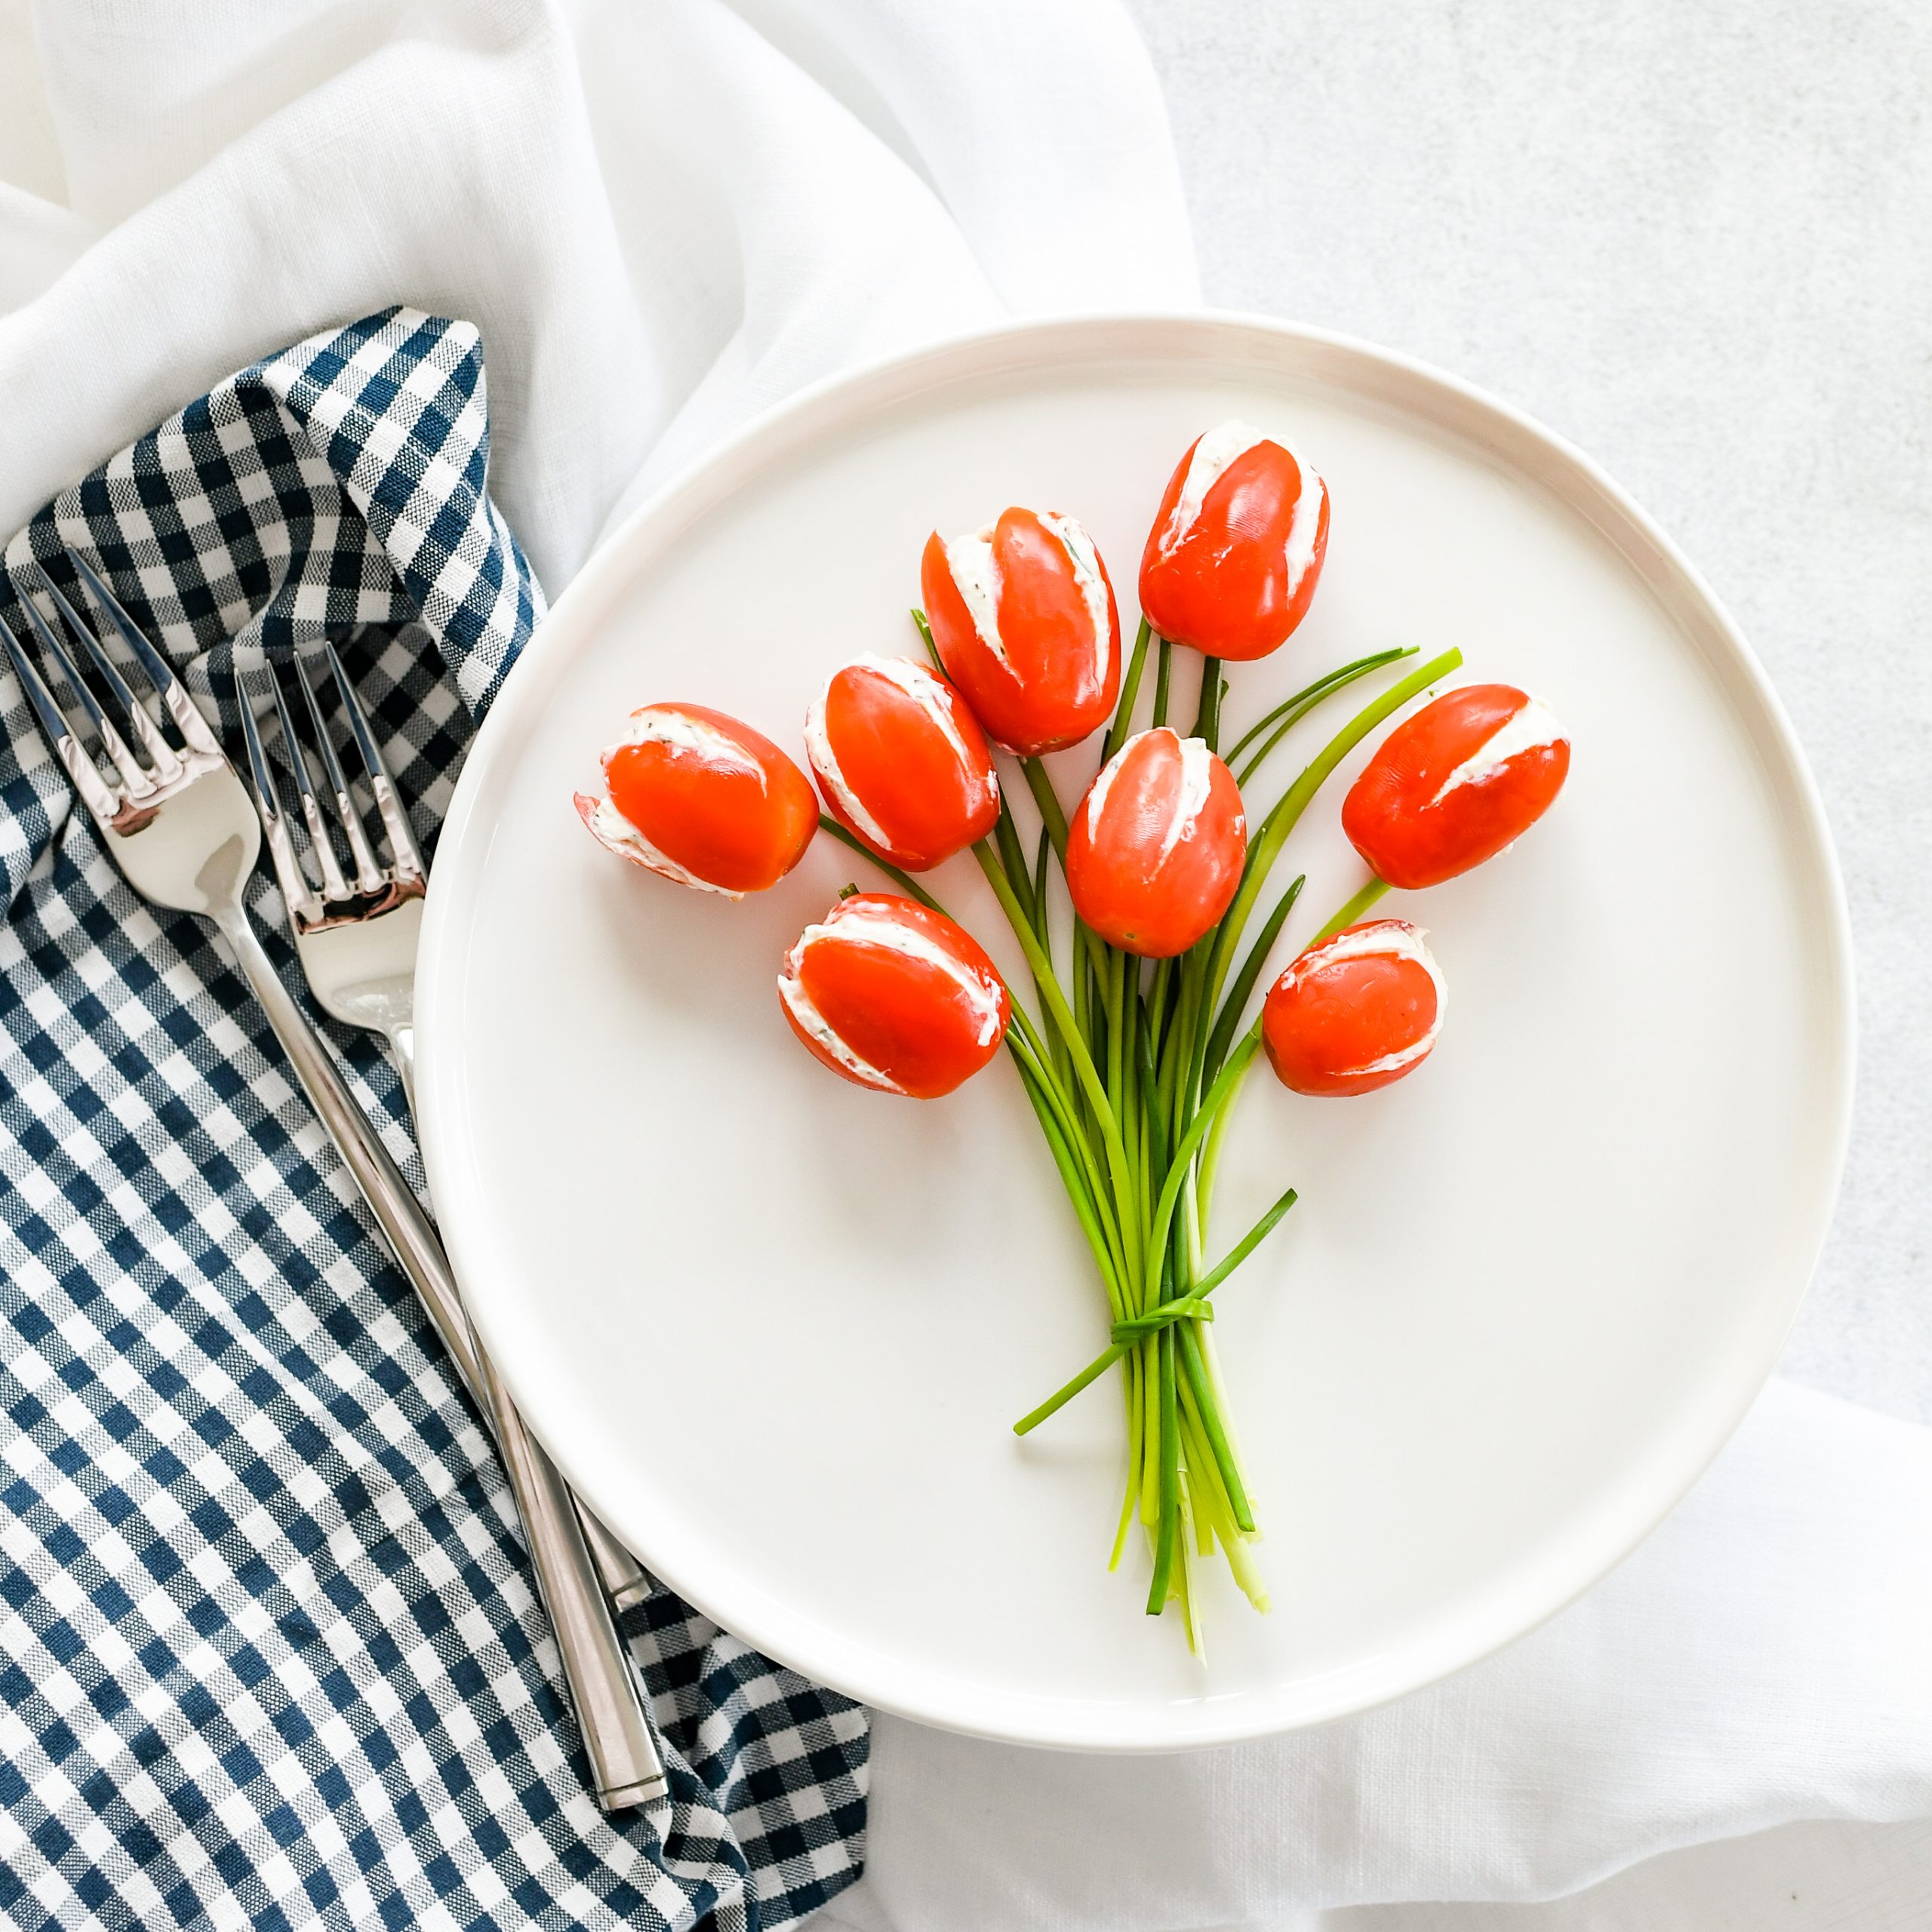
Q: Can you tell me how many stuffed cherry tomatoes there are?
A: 8